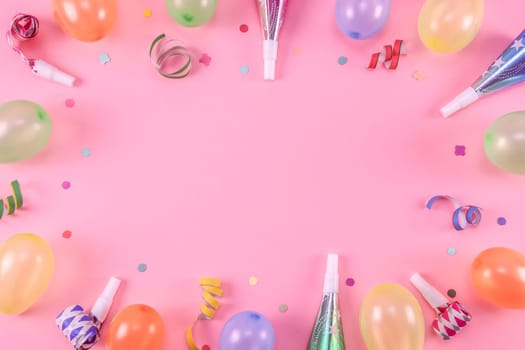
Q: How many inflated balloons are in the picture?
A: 11